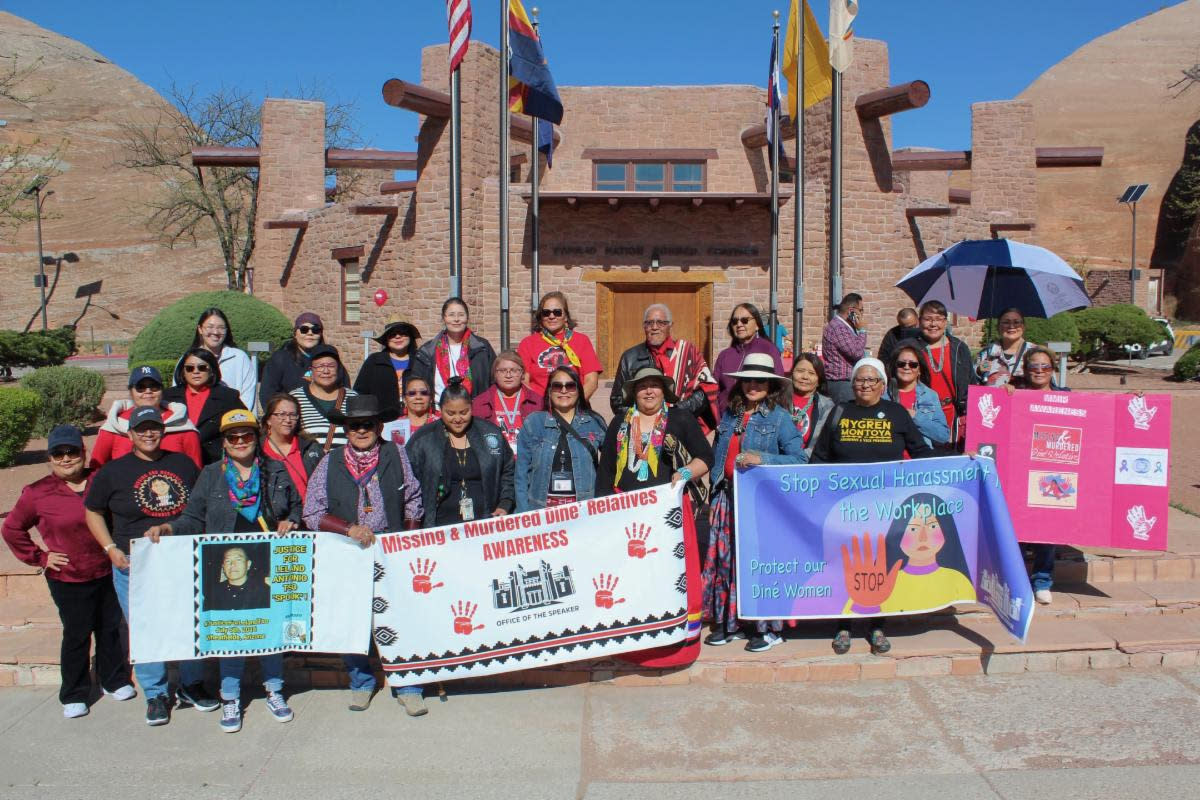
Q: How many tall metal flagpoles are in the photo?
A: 6